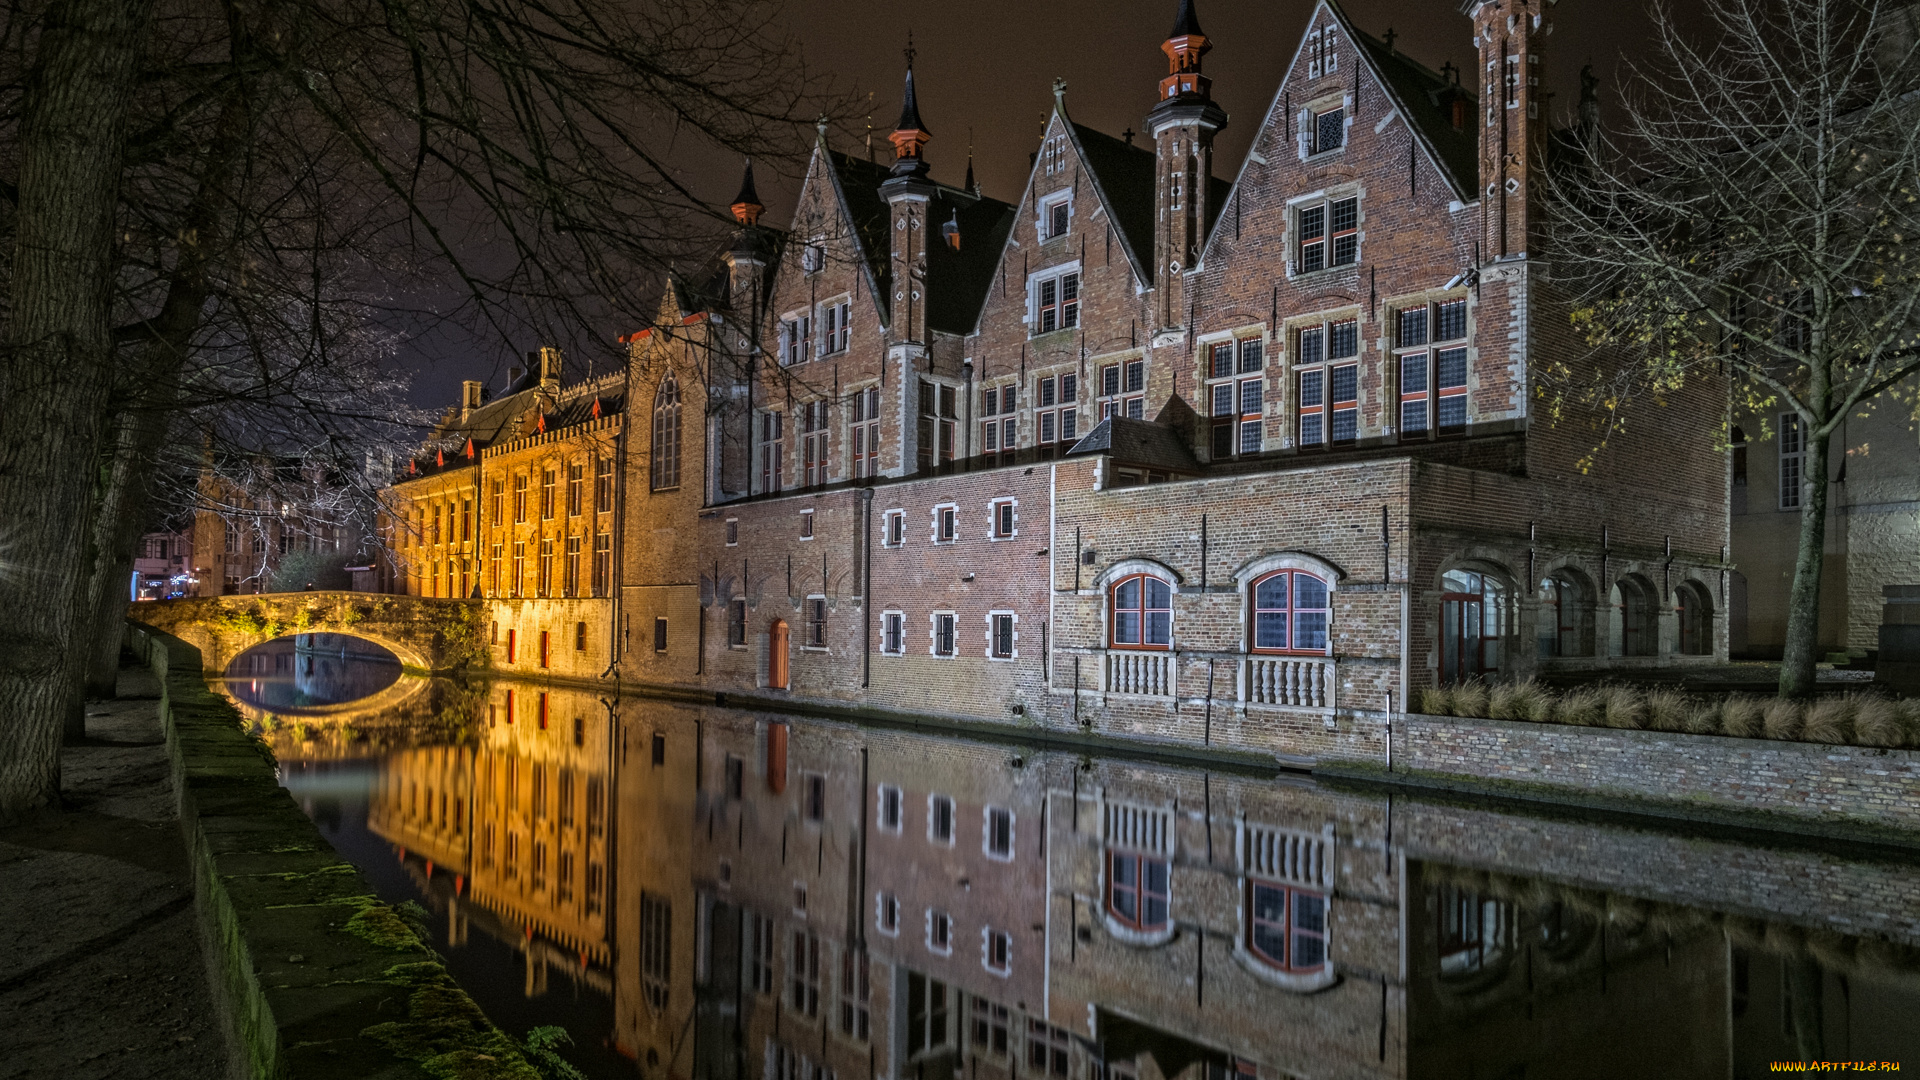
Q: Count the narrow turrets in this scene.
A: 4